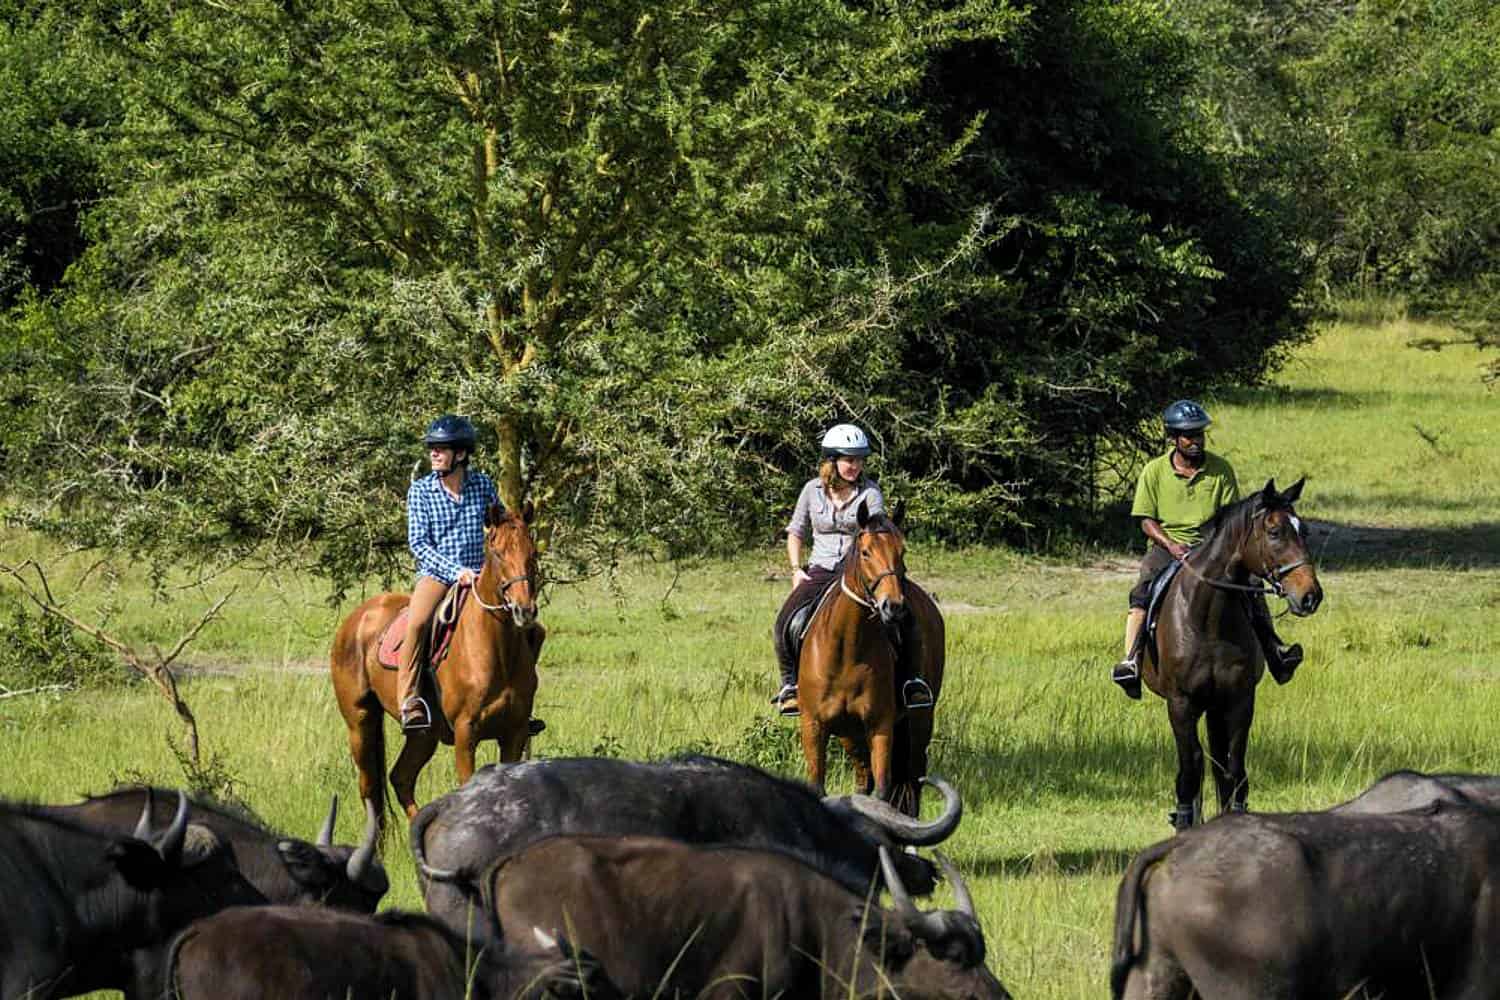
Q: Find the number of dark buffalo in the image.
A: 7